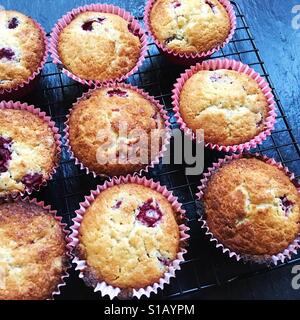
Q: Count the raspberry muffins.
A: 9